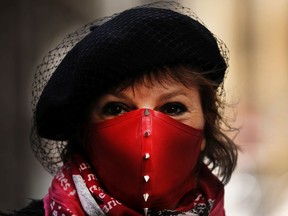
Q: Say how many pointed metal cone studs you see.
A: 6